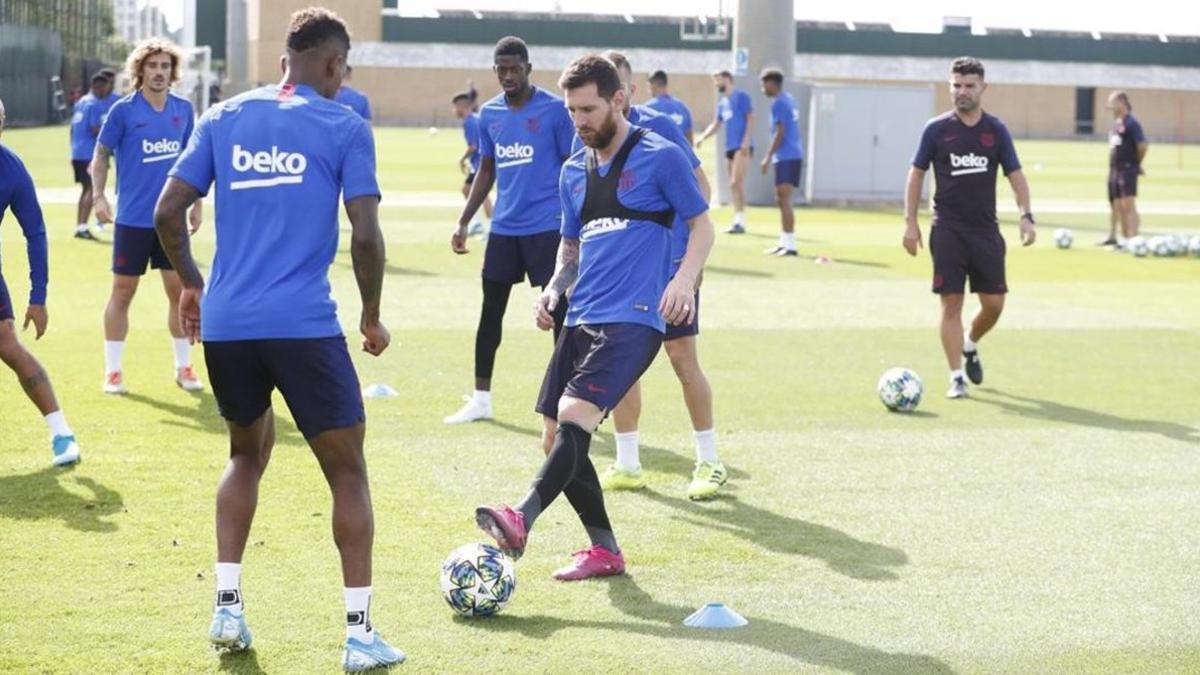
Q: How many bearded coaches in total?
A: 1